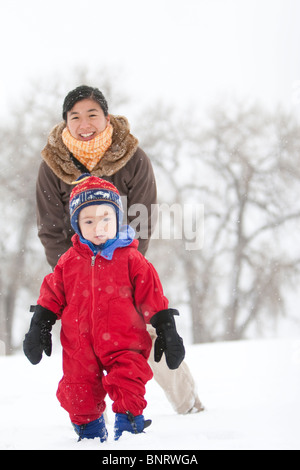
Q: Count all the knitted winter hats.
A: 1